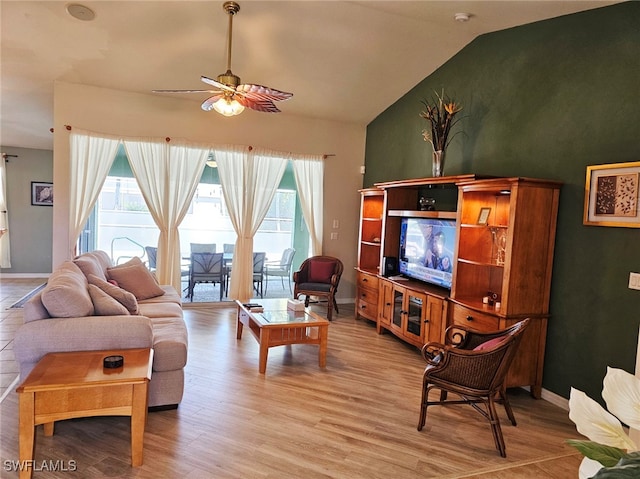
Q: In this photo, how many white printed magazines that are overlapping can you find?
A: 0